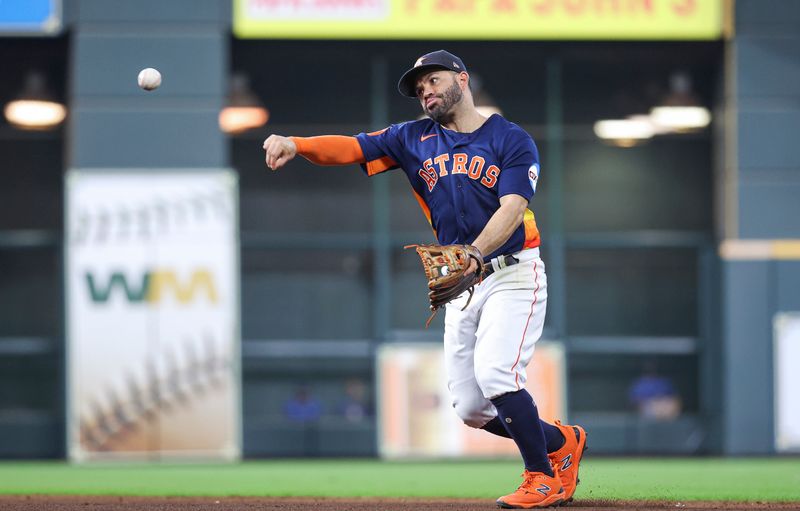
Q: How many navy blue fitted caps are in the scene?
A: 1